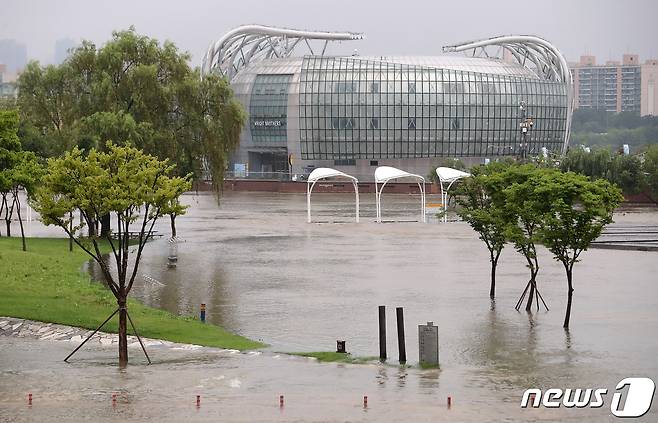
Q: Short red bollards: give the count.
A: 6